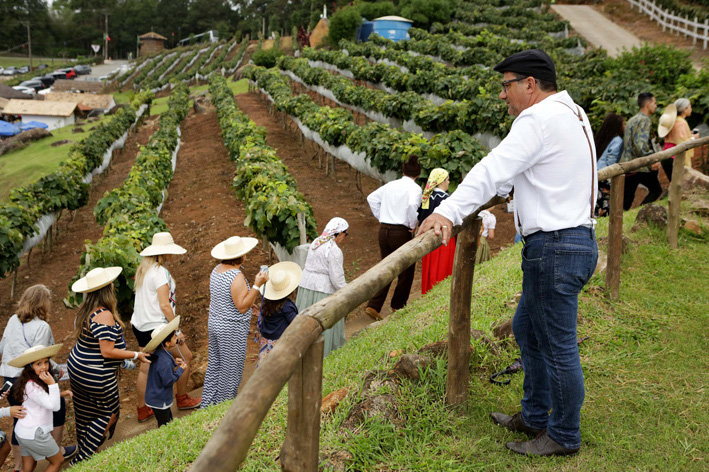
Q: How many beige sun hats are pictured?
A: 7